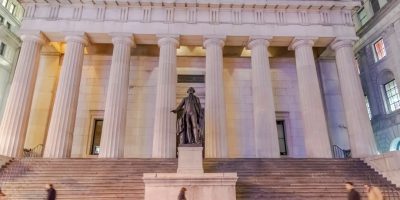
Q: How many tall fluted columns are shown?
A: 8